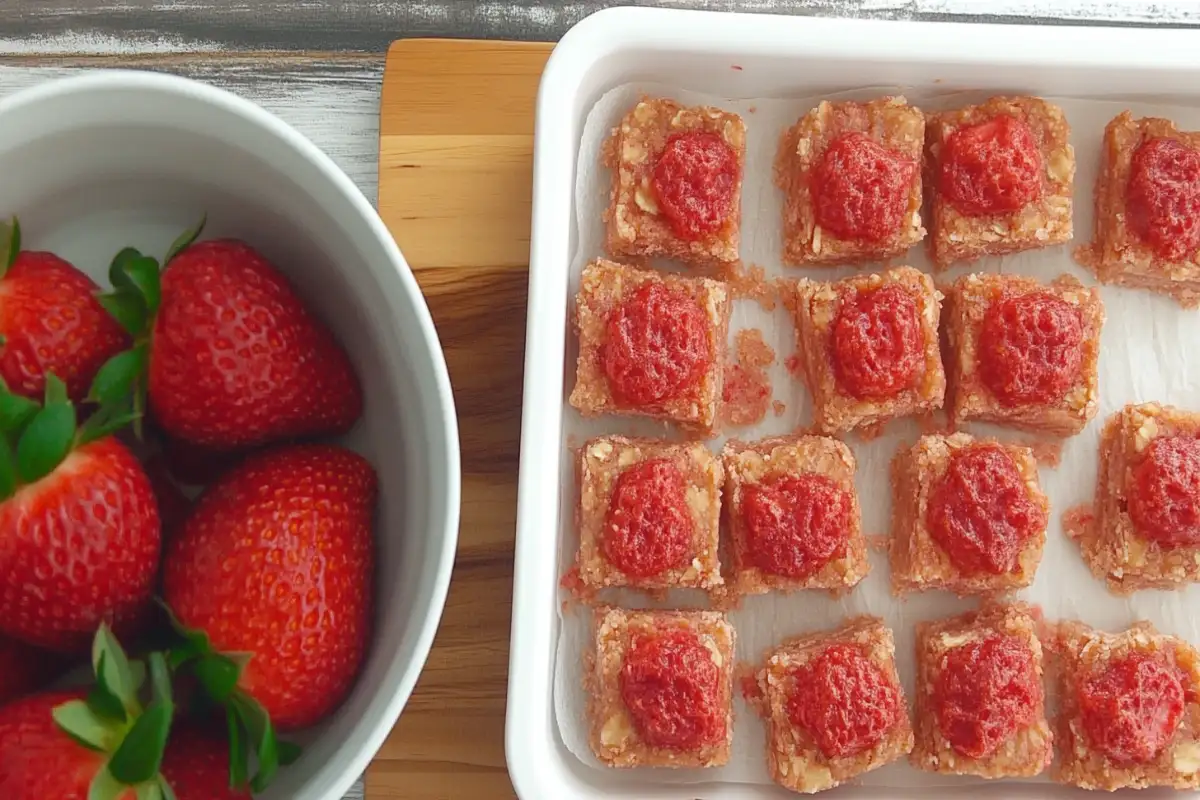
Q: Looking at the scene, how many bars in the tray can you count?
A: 15